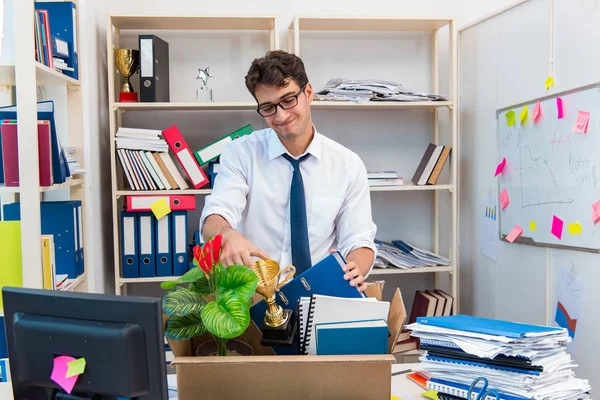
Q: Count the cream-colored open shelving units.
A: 3